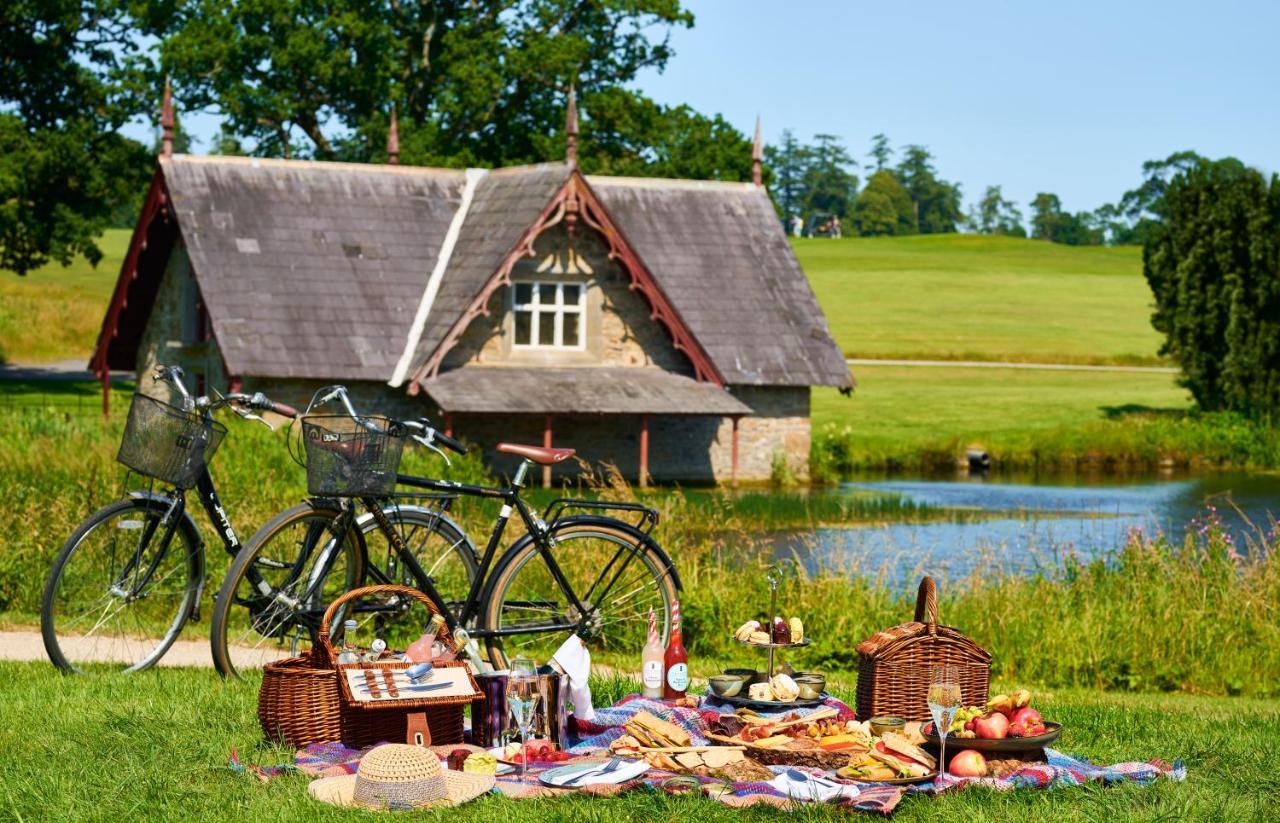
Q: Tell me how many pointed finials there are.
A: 4